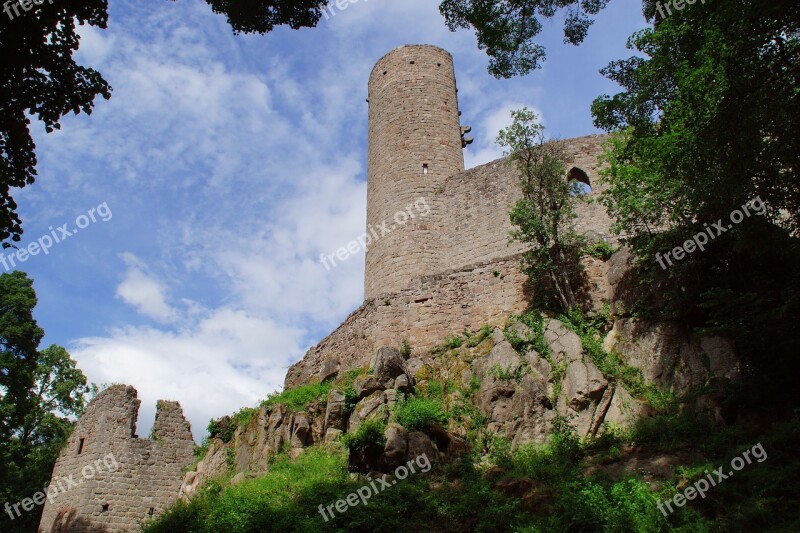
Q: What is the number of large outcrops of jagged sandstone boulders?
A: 1